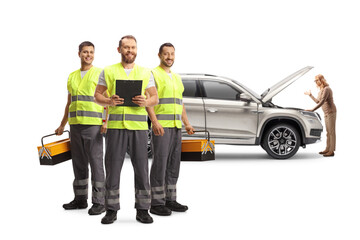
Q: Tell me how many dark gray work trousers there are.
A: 3